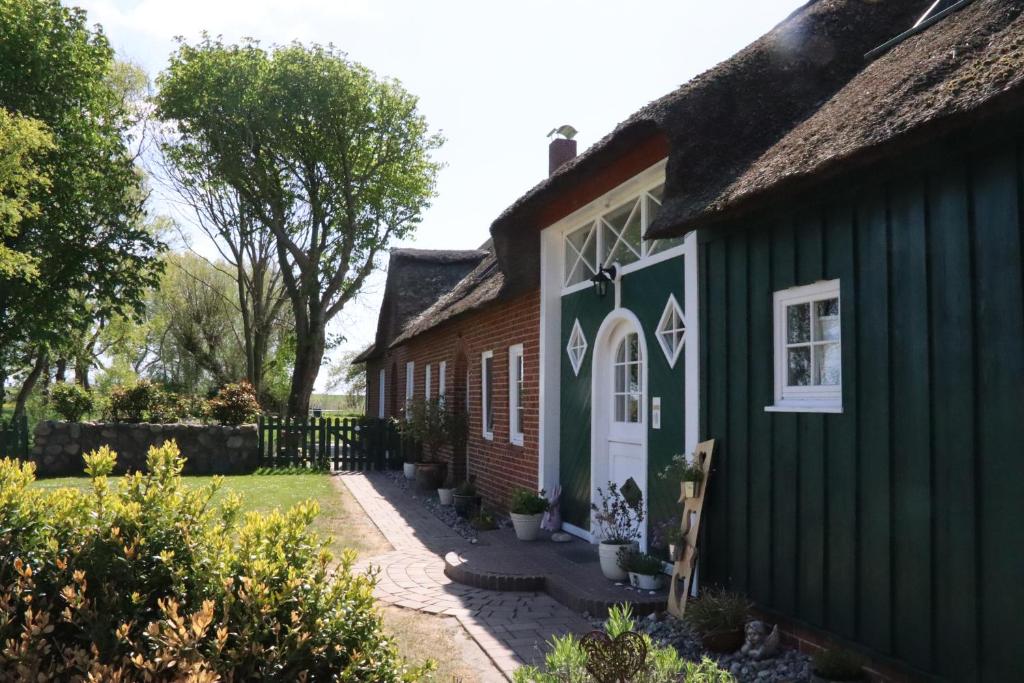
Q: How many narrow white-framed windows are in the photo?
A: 6